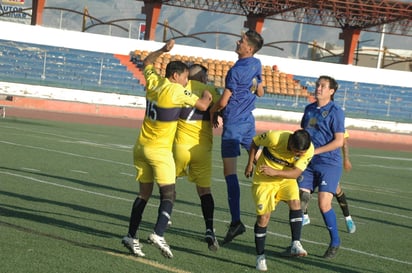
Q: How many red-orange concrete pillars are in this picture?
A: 4